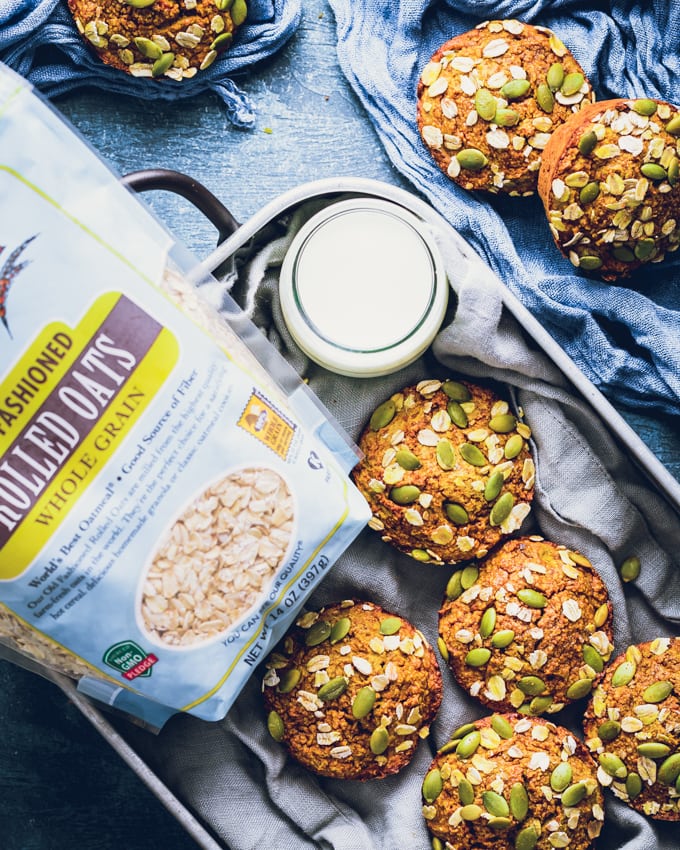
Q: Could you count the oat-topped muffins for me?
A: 8